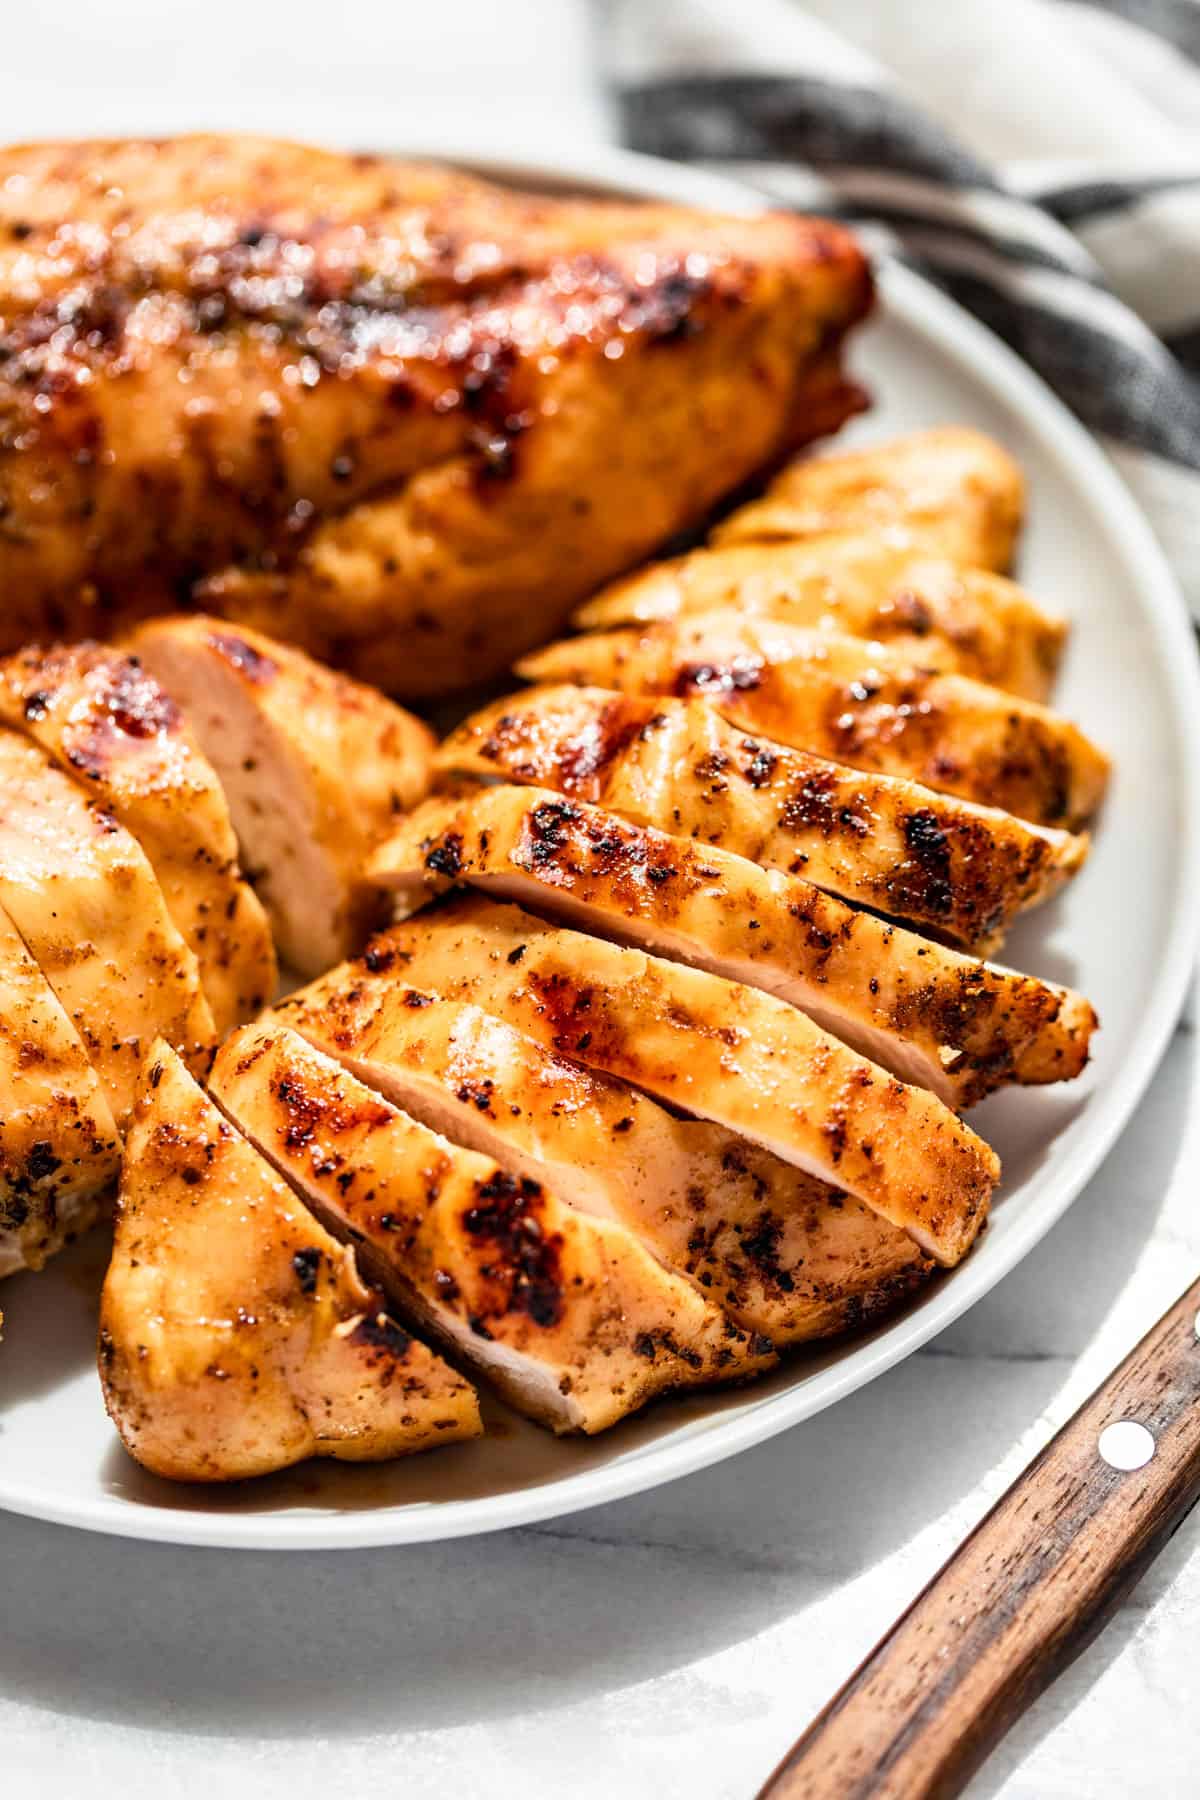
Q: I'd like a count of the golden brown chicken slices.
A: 13